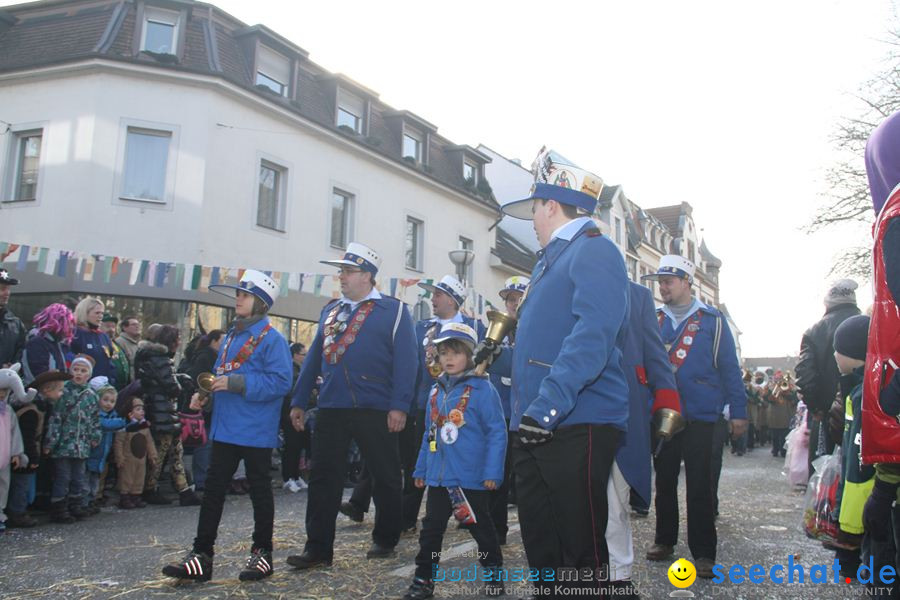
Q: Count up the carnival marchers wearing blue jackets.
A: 8